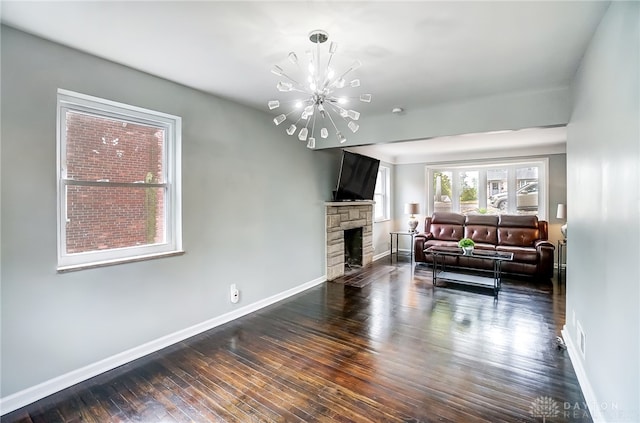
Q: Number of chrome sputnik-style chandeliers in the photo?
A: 1